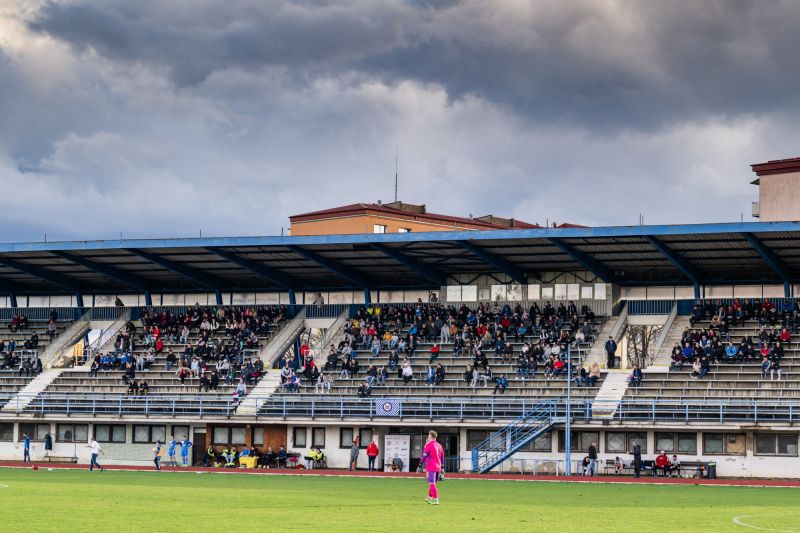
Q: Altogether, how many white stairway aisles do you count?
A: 3